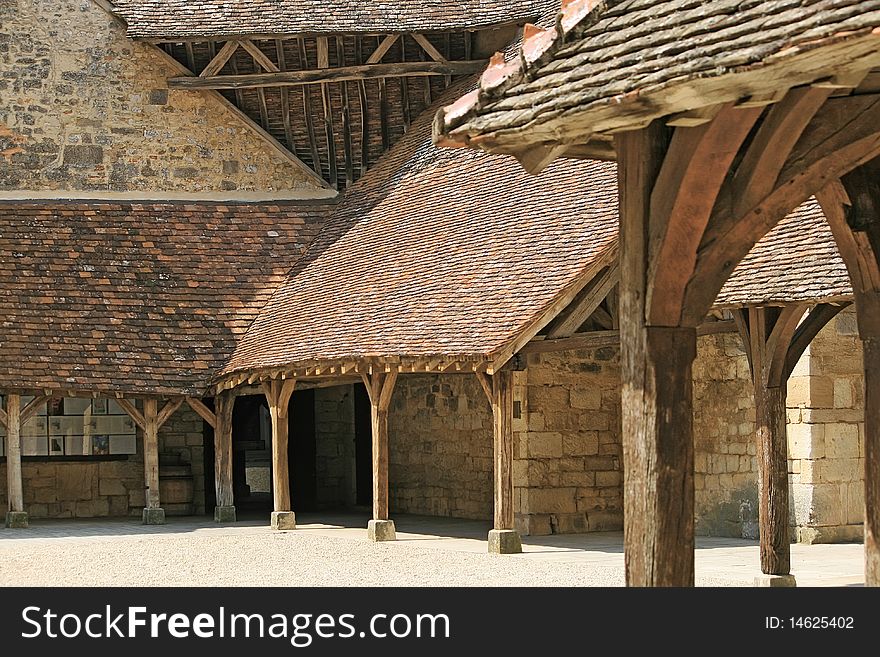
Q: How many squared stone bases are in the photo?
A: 7